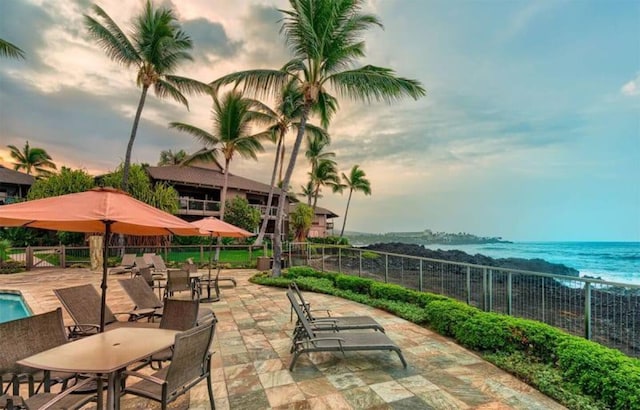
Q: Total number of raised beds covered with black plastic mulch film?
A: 0